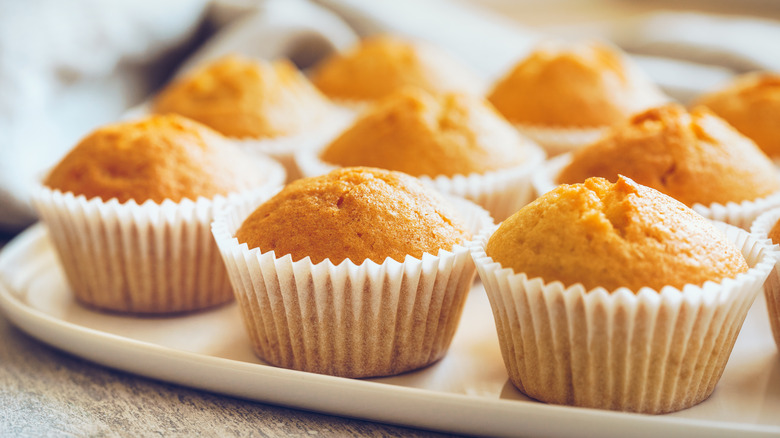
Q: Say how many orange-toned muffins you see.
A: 10